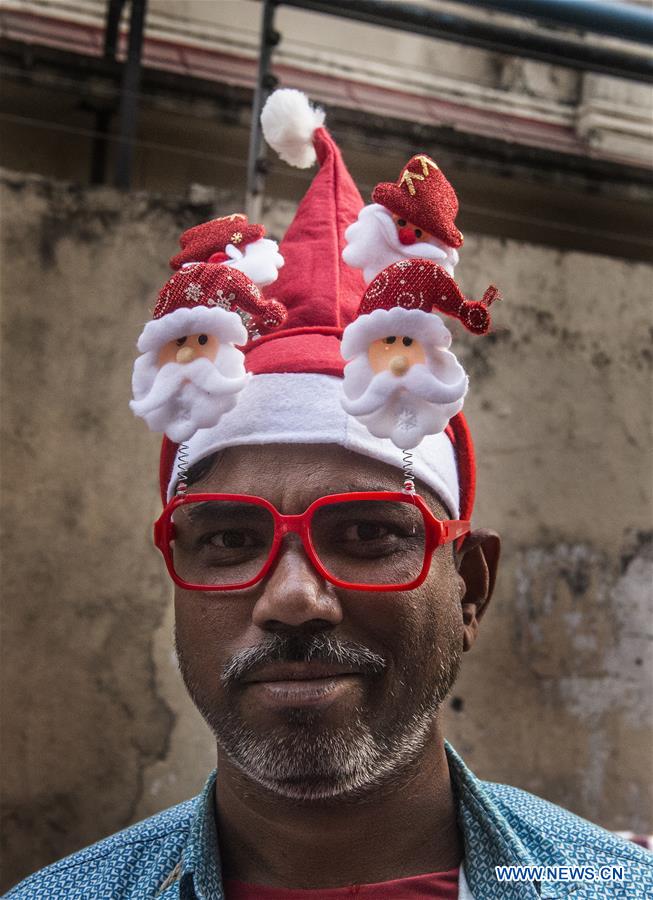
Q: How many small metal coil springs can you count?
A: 2